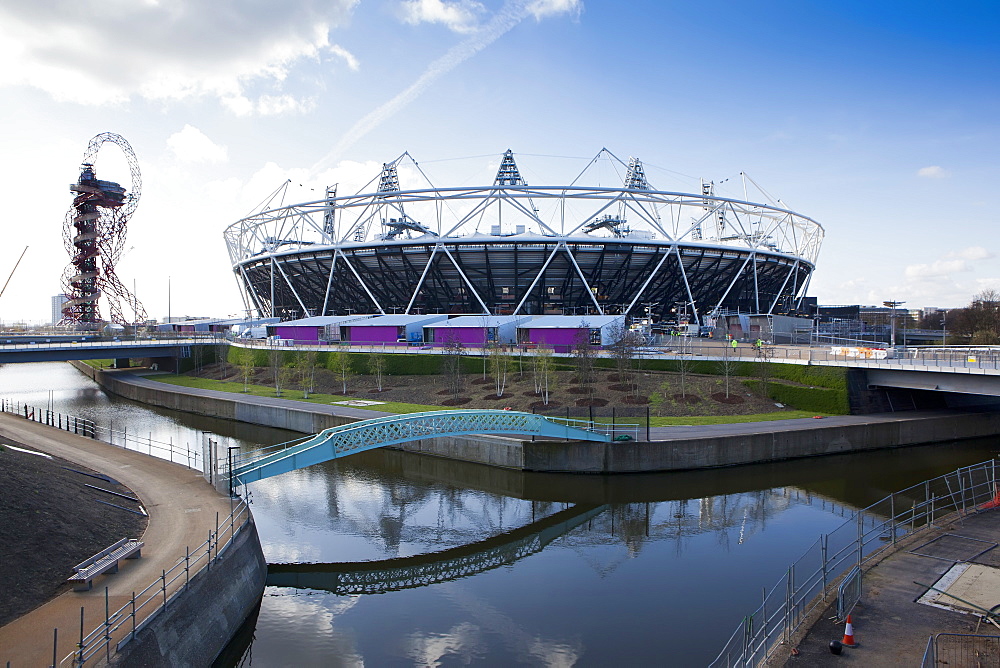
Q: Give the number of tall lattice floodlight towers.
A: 5